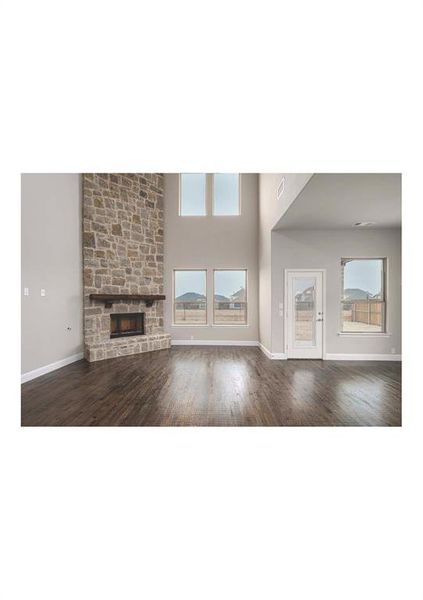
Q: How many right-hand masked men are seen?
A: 0